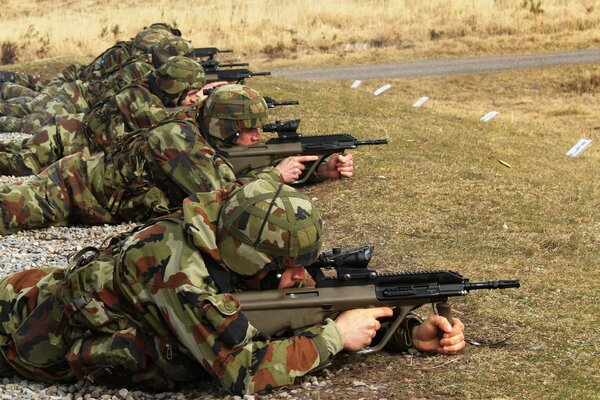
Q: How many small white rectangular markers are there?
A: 5